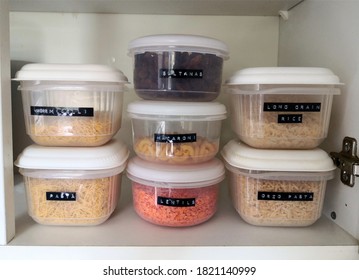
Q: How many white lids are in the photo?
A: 7